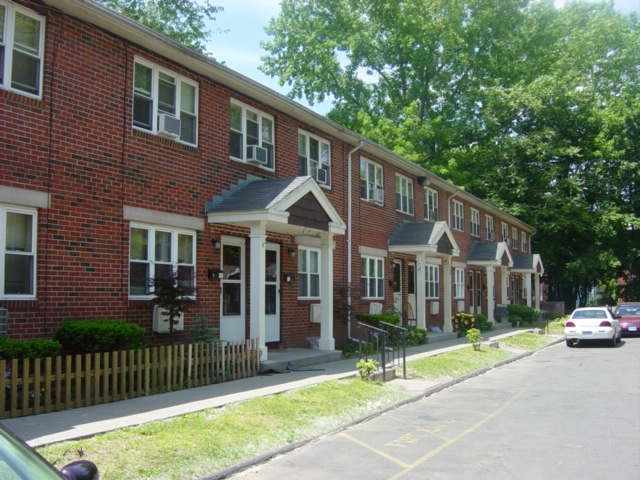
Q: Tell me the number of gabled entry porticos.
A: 4